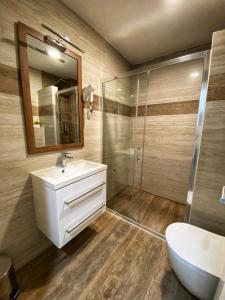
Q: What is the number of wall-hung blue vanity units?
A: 0